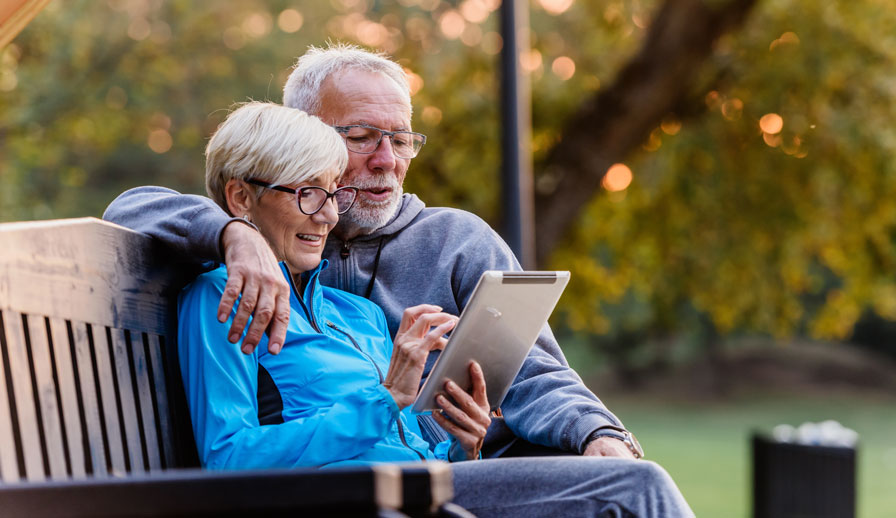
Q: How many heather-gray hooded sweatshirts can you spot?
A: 1